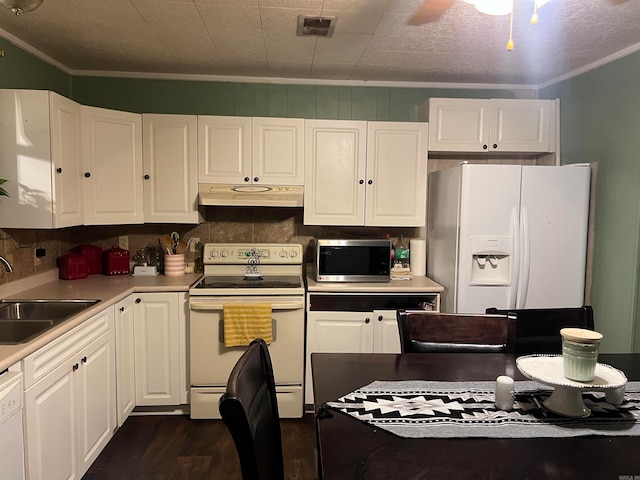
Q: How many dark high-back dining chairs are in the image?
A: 3